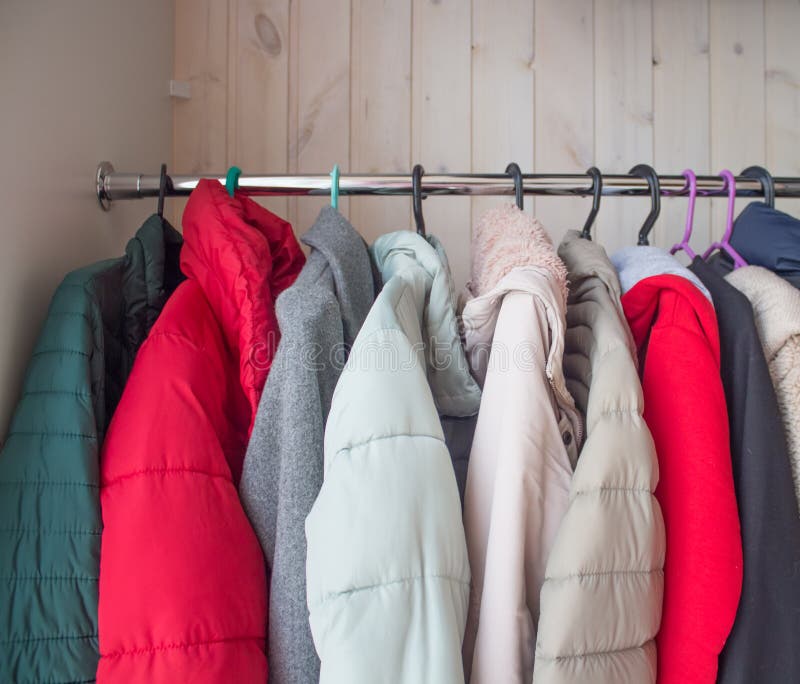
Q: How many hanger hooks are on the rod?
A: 10